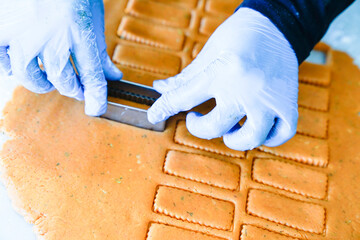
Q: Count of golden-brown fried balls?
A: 0